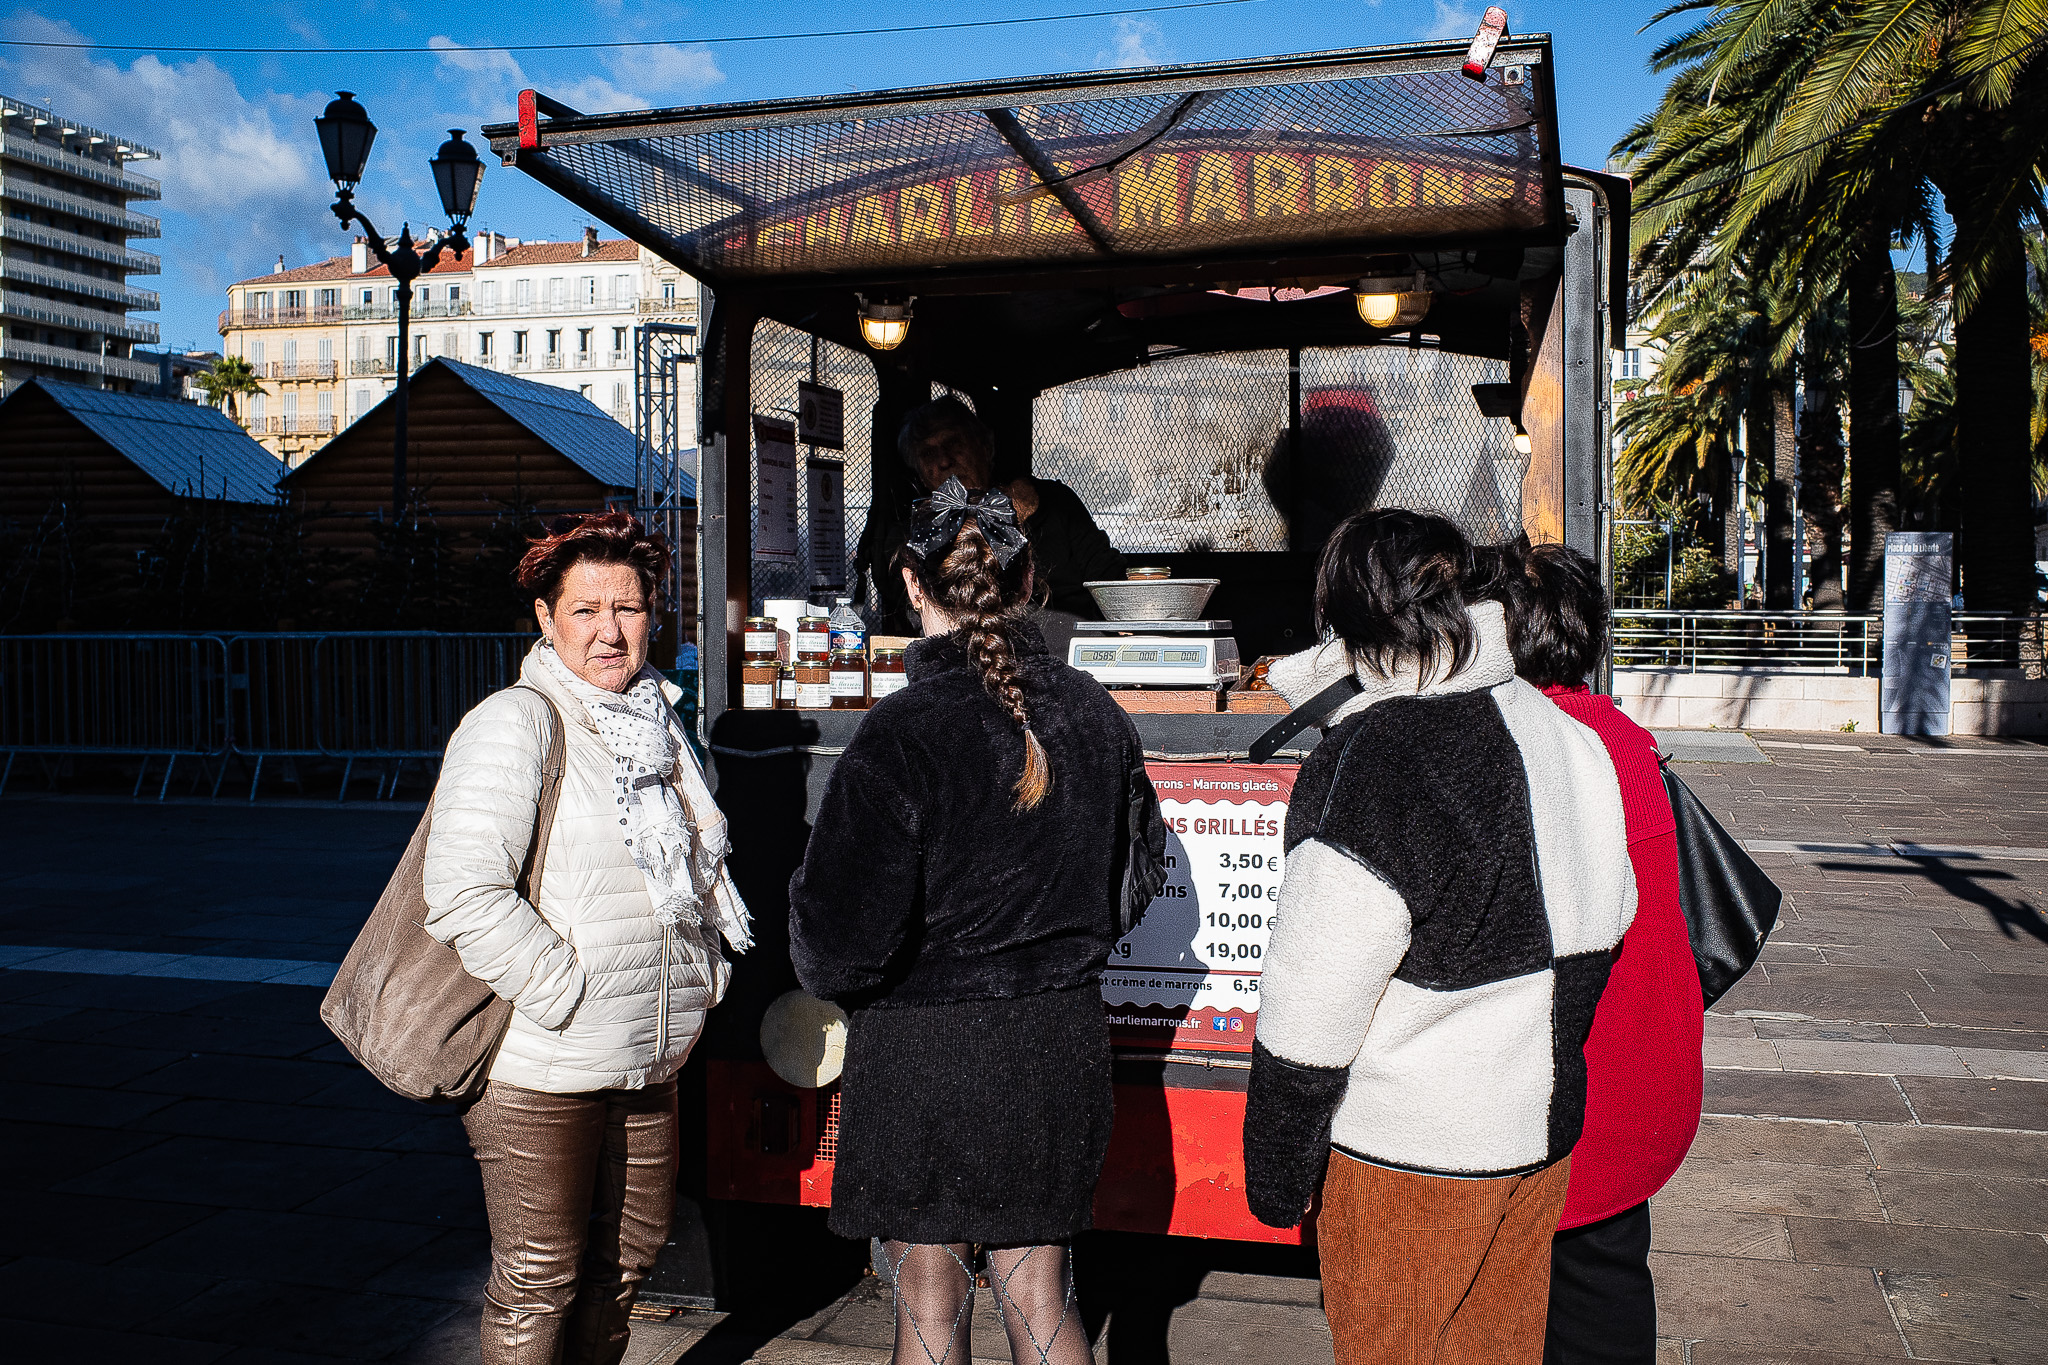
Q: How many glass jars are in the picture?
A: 8